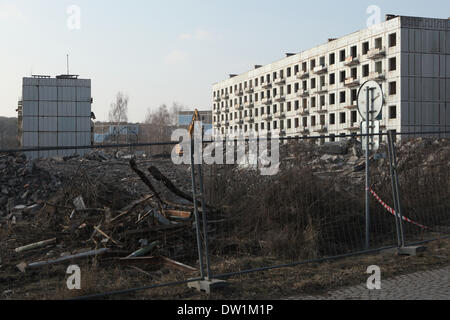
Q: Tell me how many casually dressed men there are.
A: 0